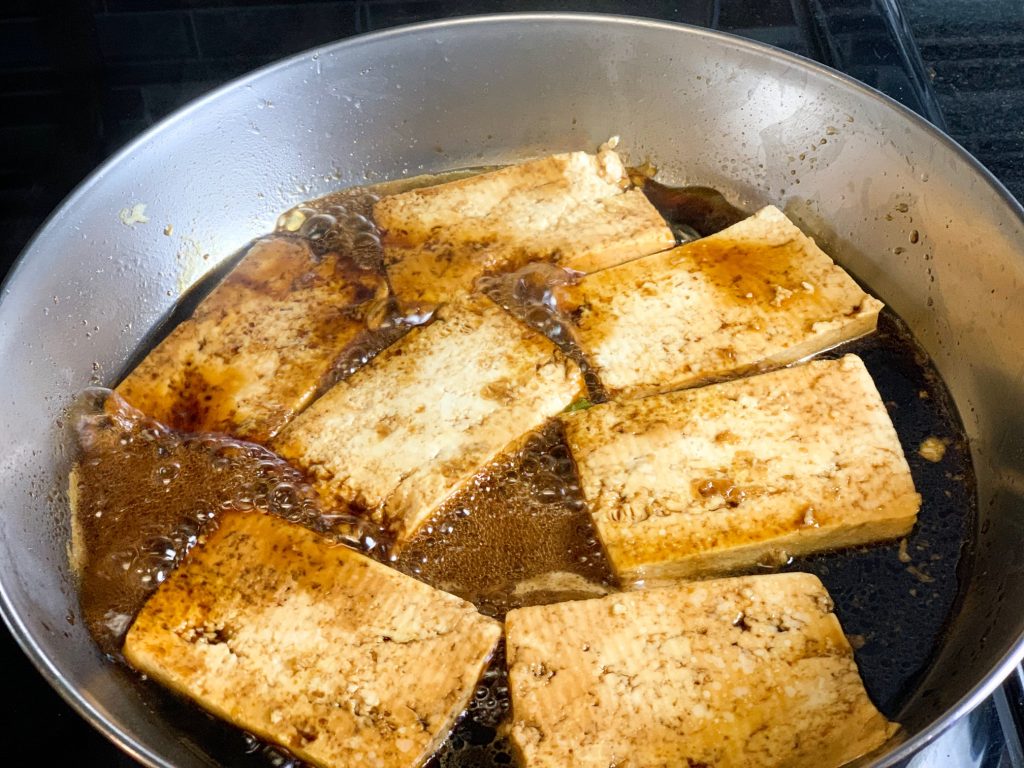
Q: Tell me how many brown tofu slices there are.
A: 7